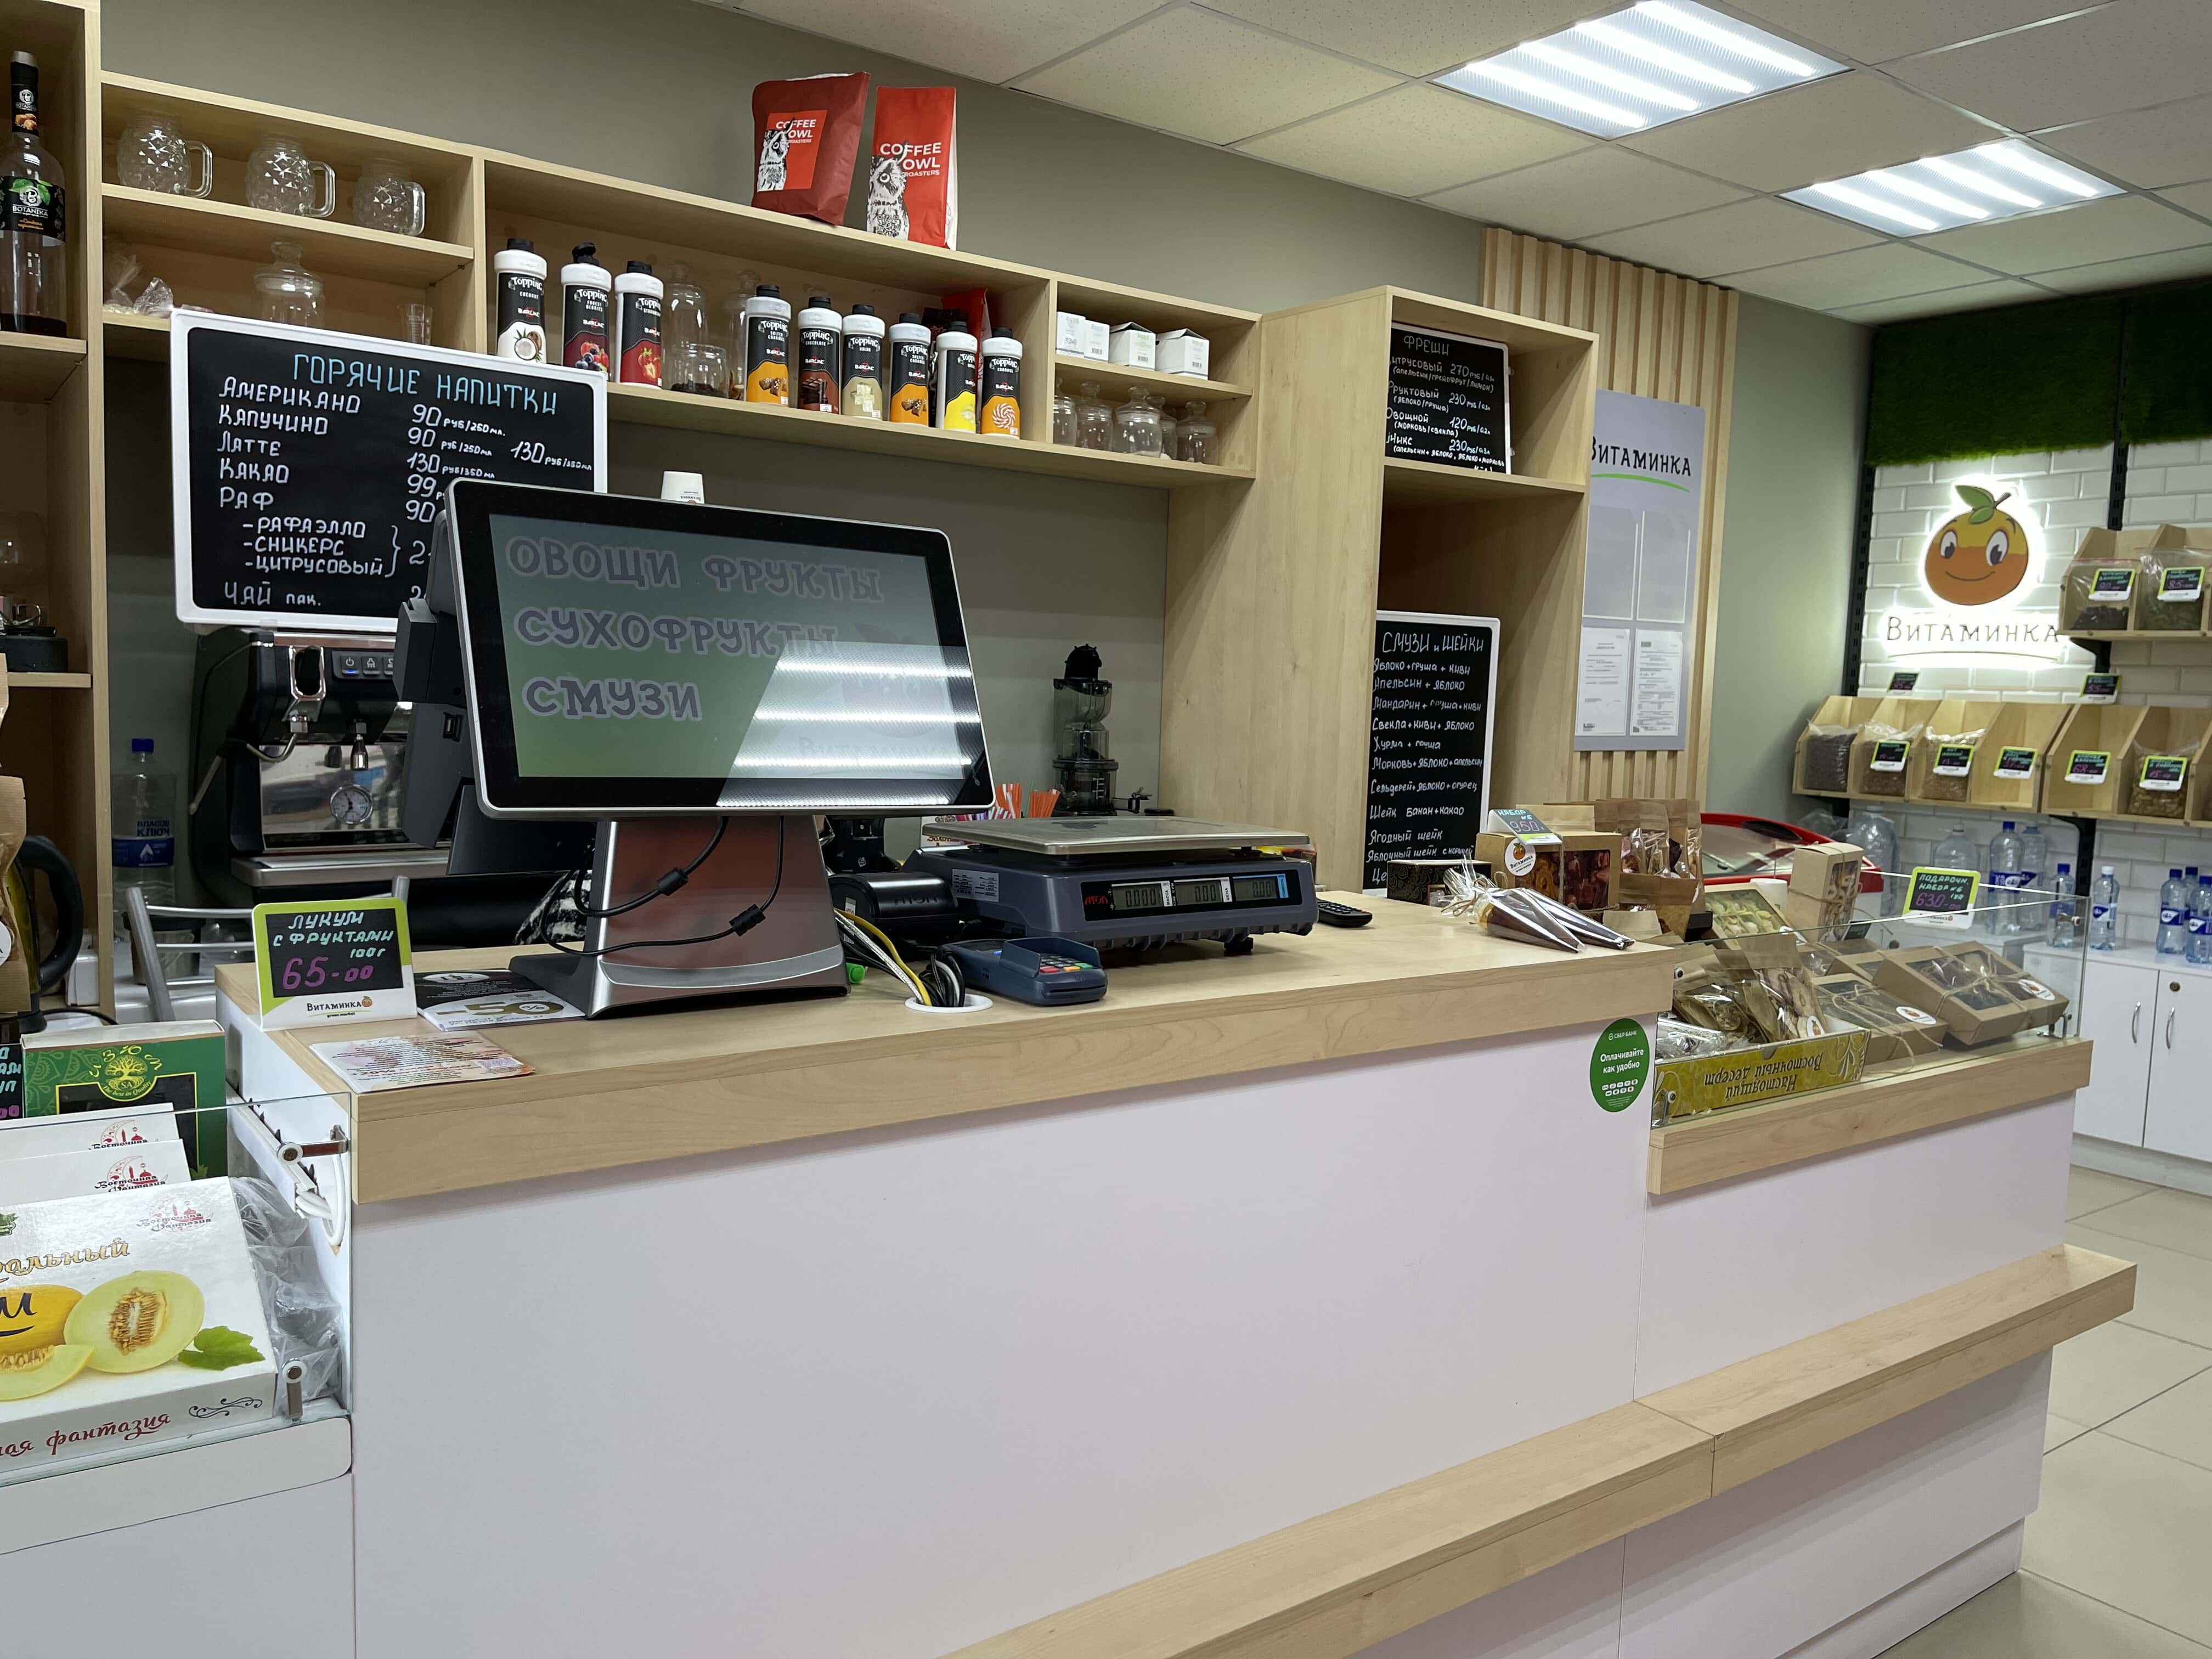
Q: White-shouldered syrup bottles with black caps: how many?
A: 9